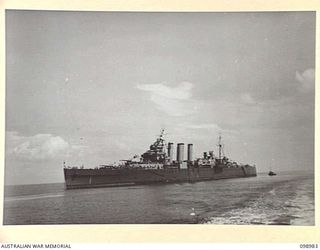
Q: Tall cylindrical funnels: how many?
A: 3